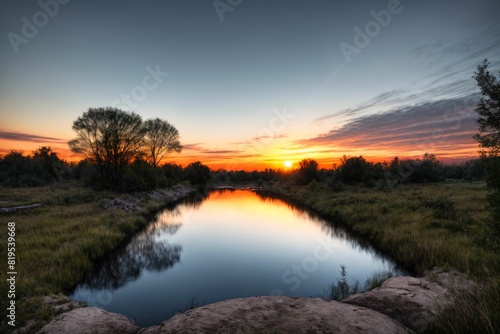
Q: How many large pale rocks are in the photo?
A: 3